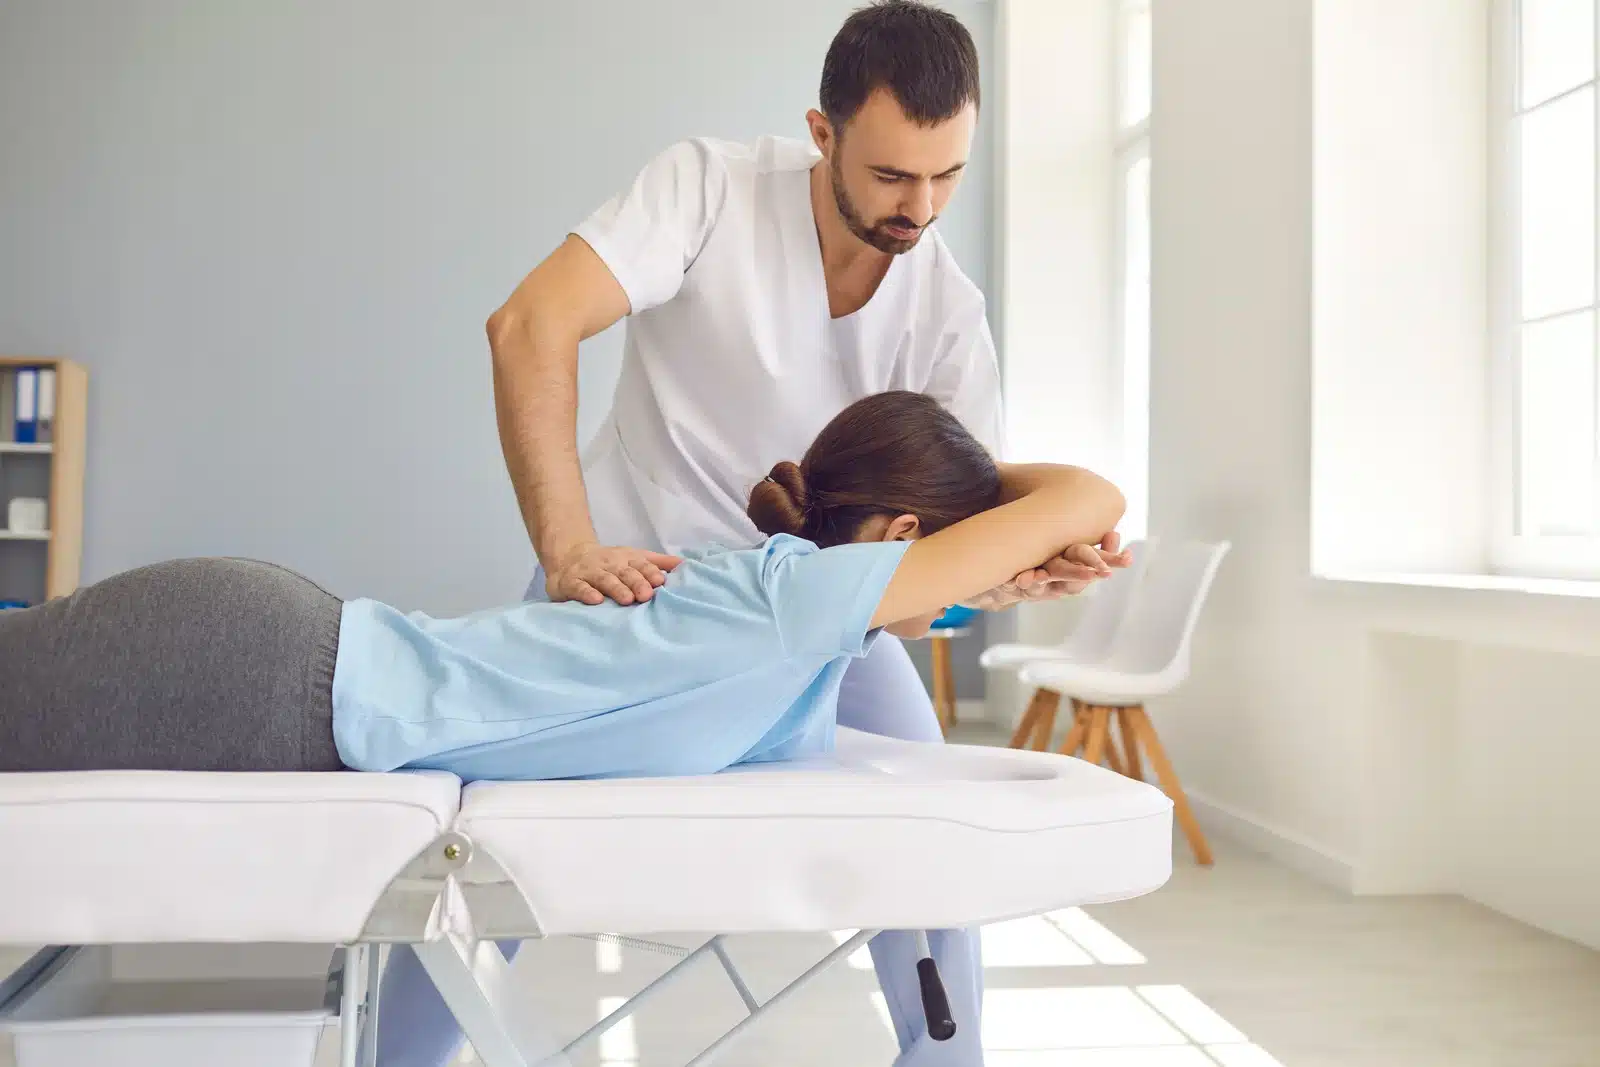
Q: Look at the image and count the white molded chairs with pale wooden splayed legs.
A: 2